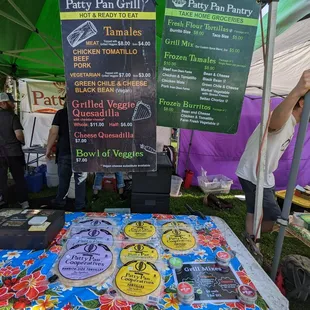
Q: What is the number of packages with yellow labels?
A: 5